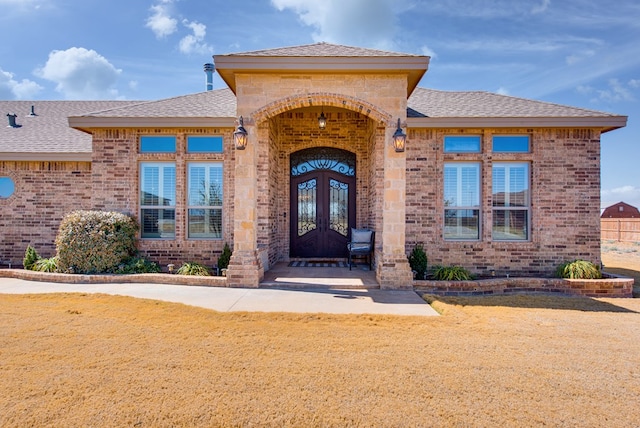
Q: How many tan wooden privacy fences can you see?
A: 1